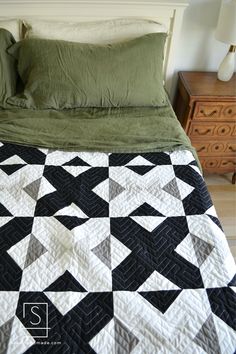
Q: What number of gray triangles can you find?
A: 9